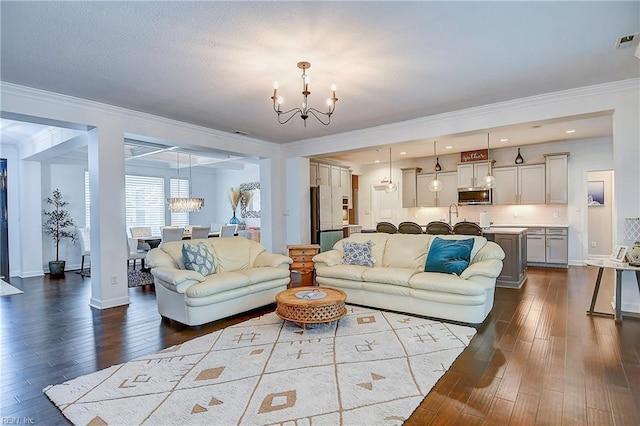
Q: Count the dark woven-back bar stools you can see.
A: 4